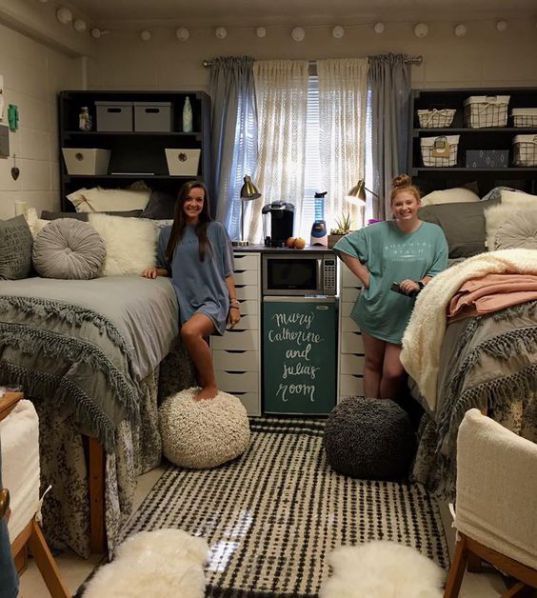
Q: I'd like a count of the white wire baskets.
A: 5